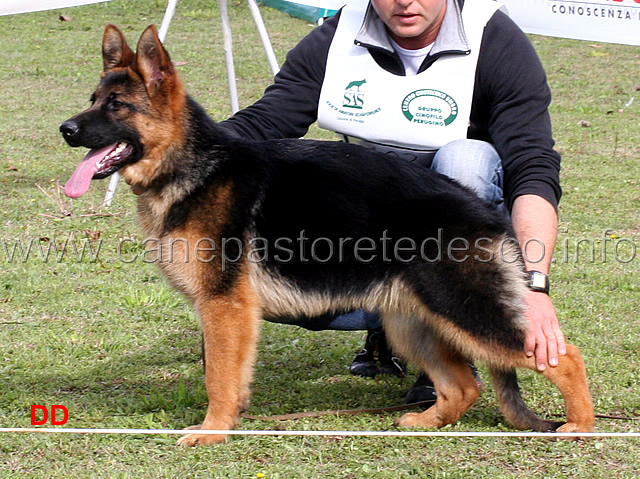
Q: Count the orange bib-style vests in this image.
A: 0